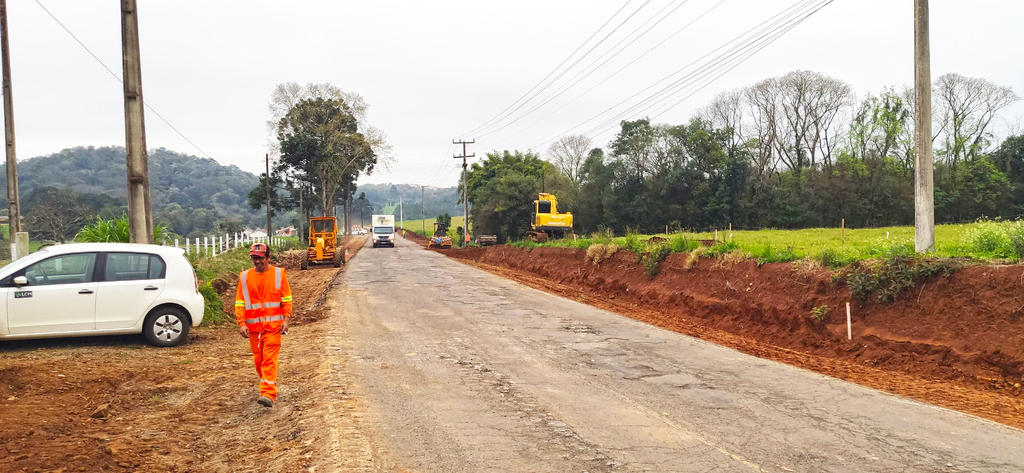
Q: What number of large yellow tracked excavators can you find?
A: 1